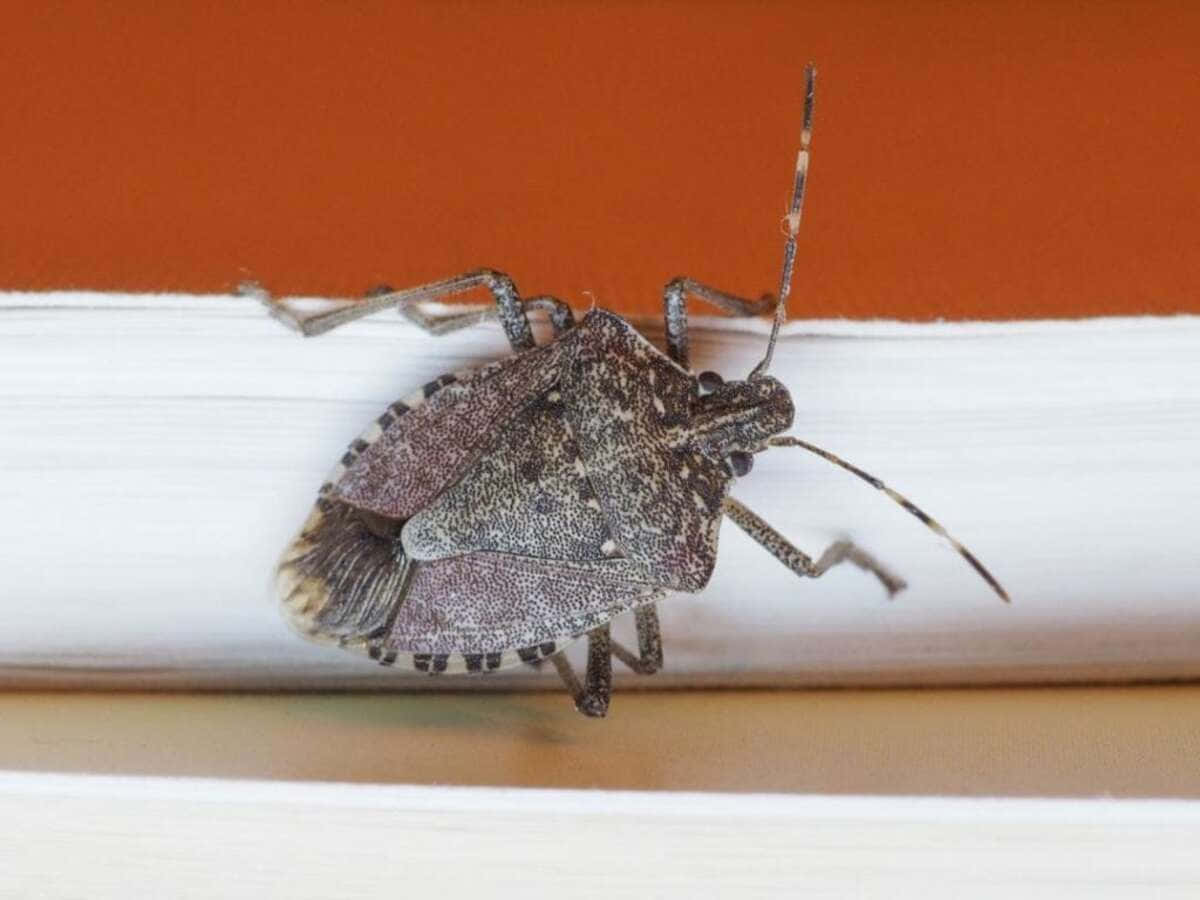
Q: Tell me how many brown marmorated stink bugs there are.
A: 1